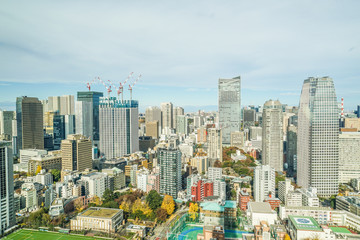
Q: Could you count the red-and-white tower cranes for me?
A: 5